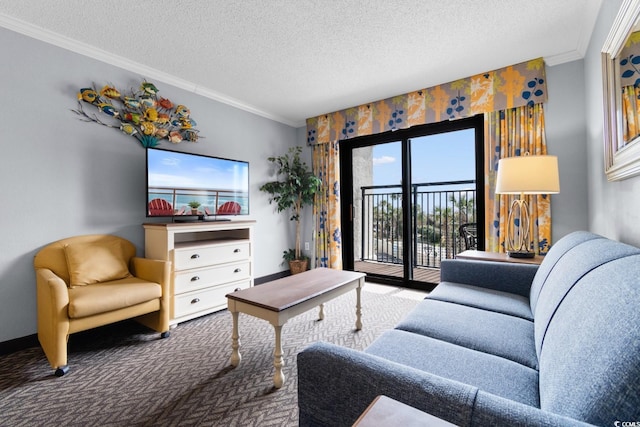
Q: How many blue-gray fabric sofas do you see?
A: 1